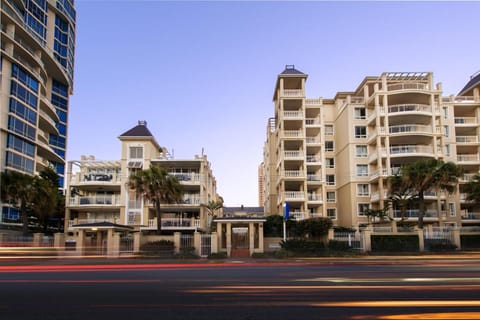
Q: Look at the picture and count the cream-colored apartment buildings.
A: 2